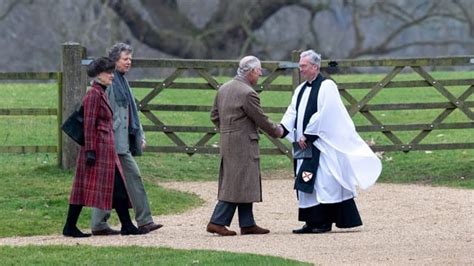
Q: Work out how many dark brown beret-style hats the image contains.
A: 1